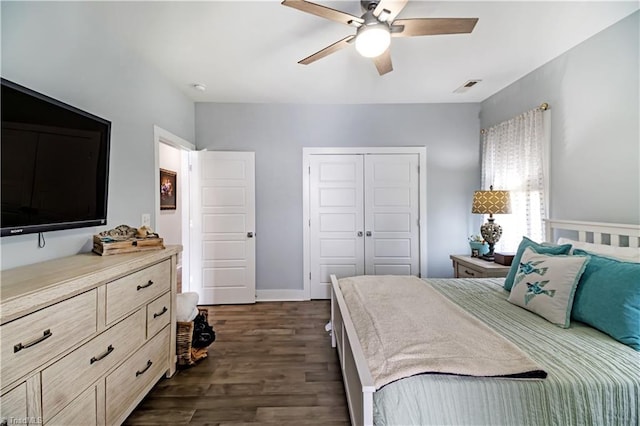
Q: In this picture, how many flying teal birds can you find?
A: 2